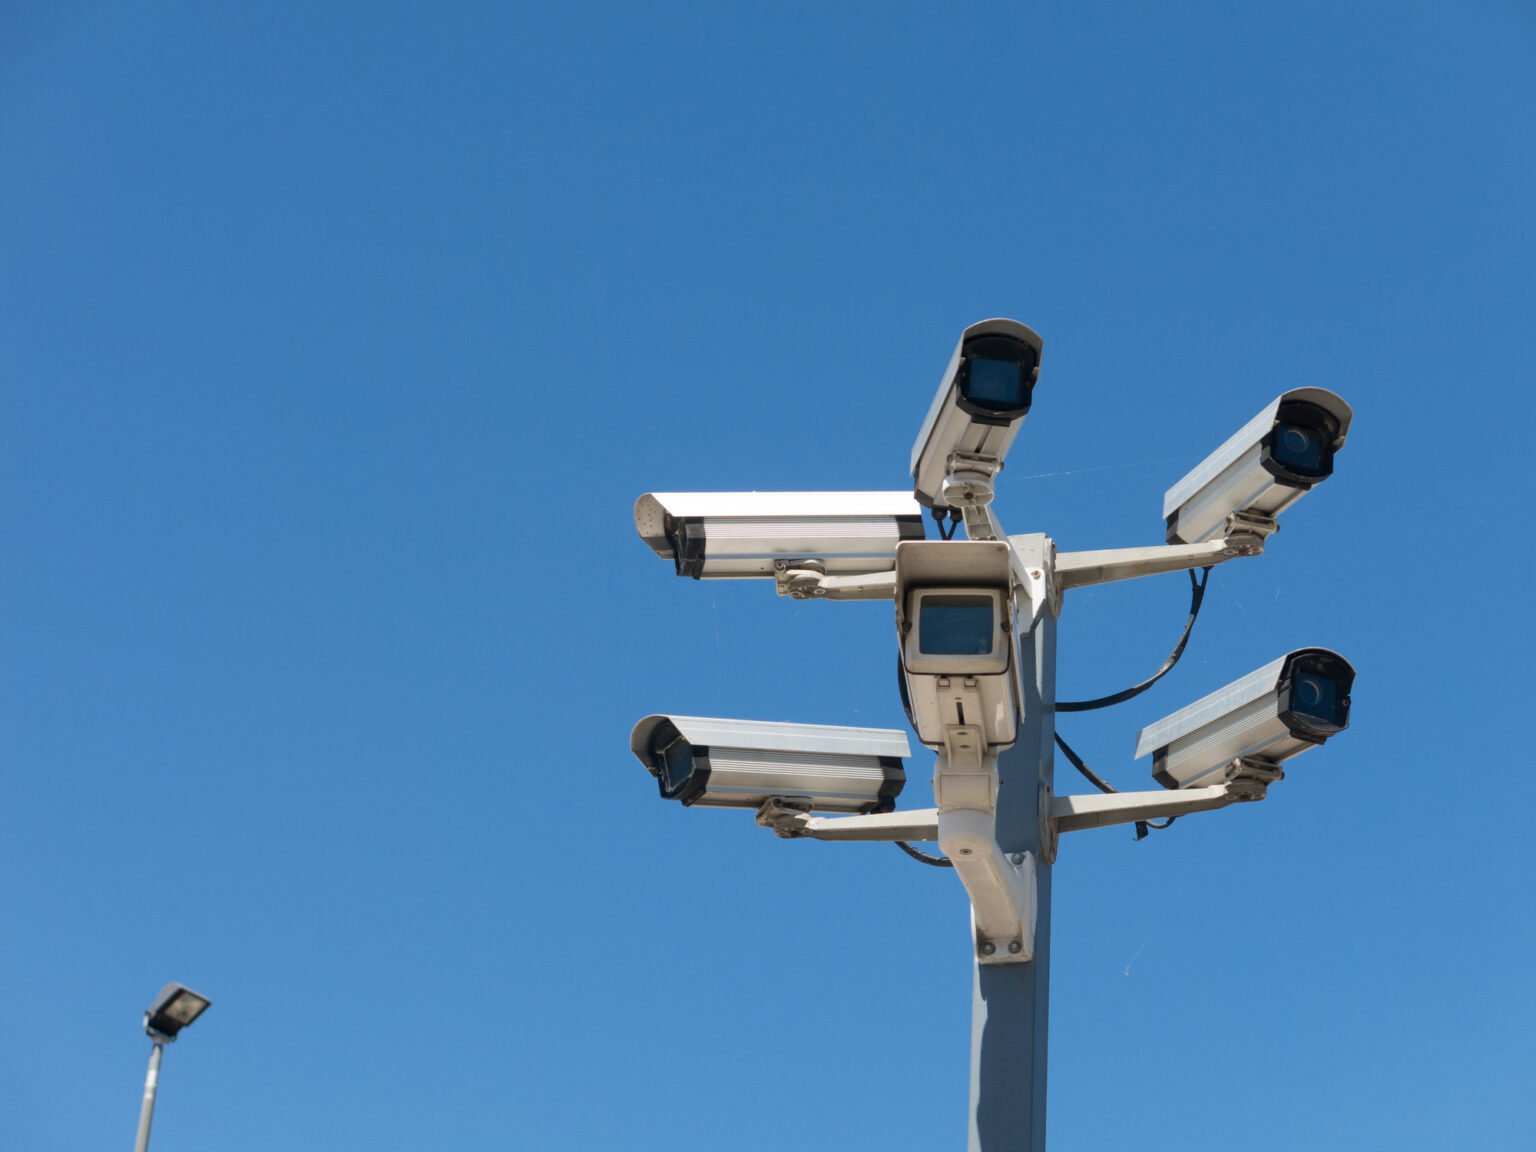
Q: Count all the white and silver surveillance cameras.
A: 6